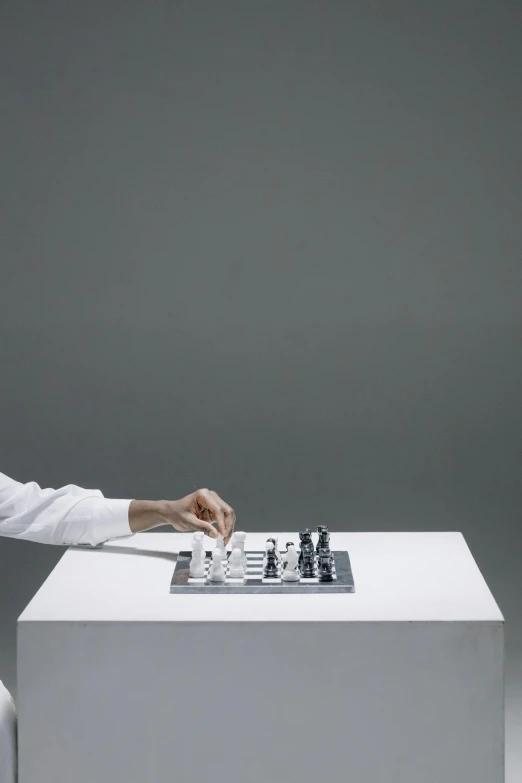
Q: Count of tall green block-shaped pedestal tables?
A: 0